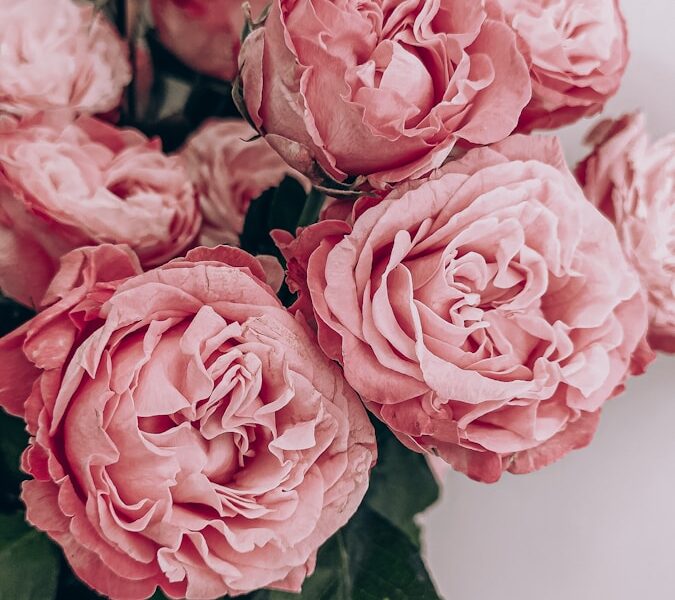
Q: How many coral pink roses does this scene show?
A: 9